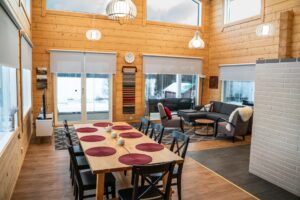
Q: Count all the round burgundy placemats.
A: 8